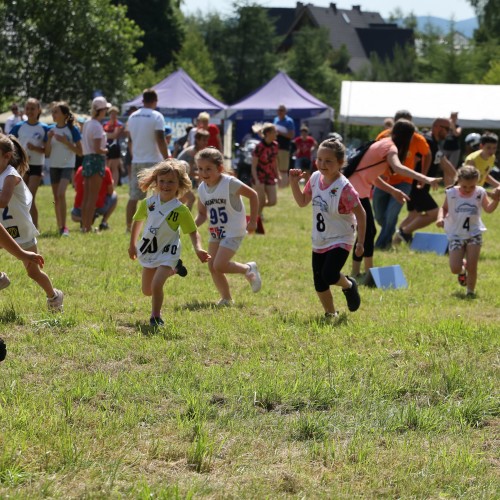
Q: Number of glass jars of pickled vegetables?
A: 0